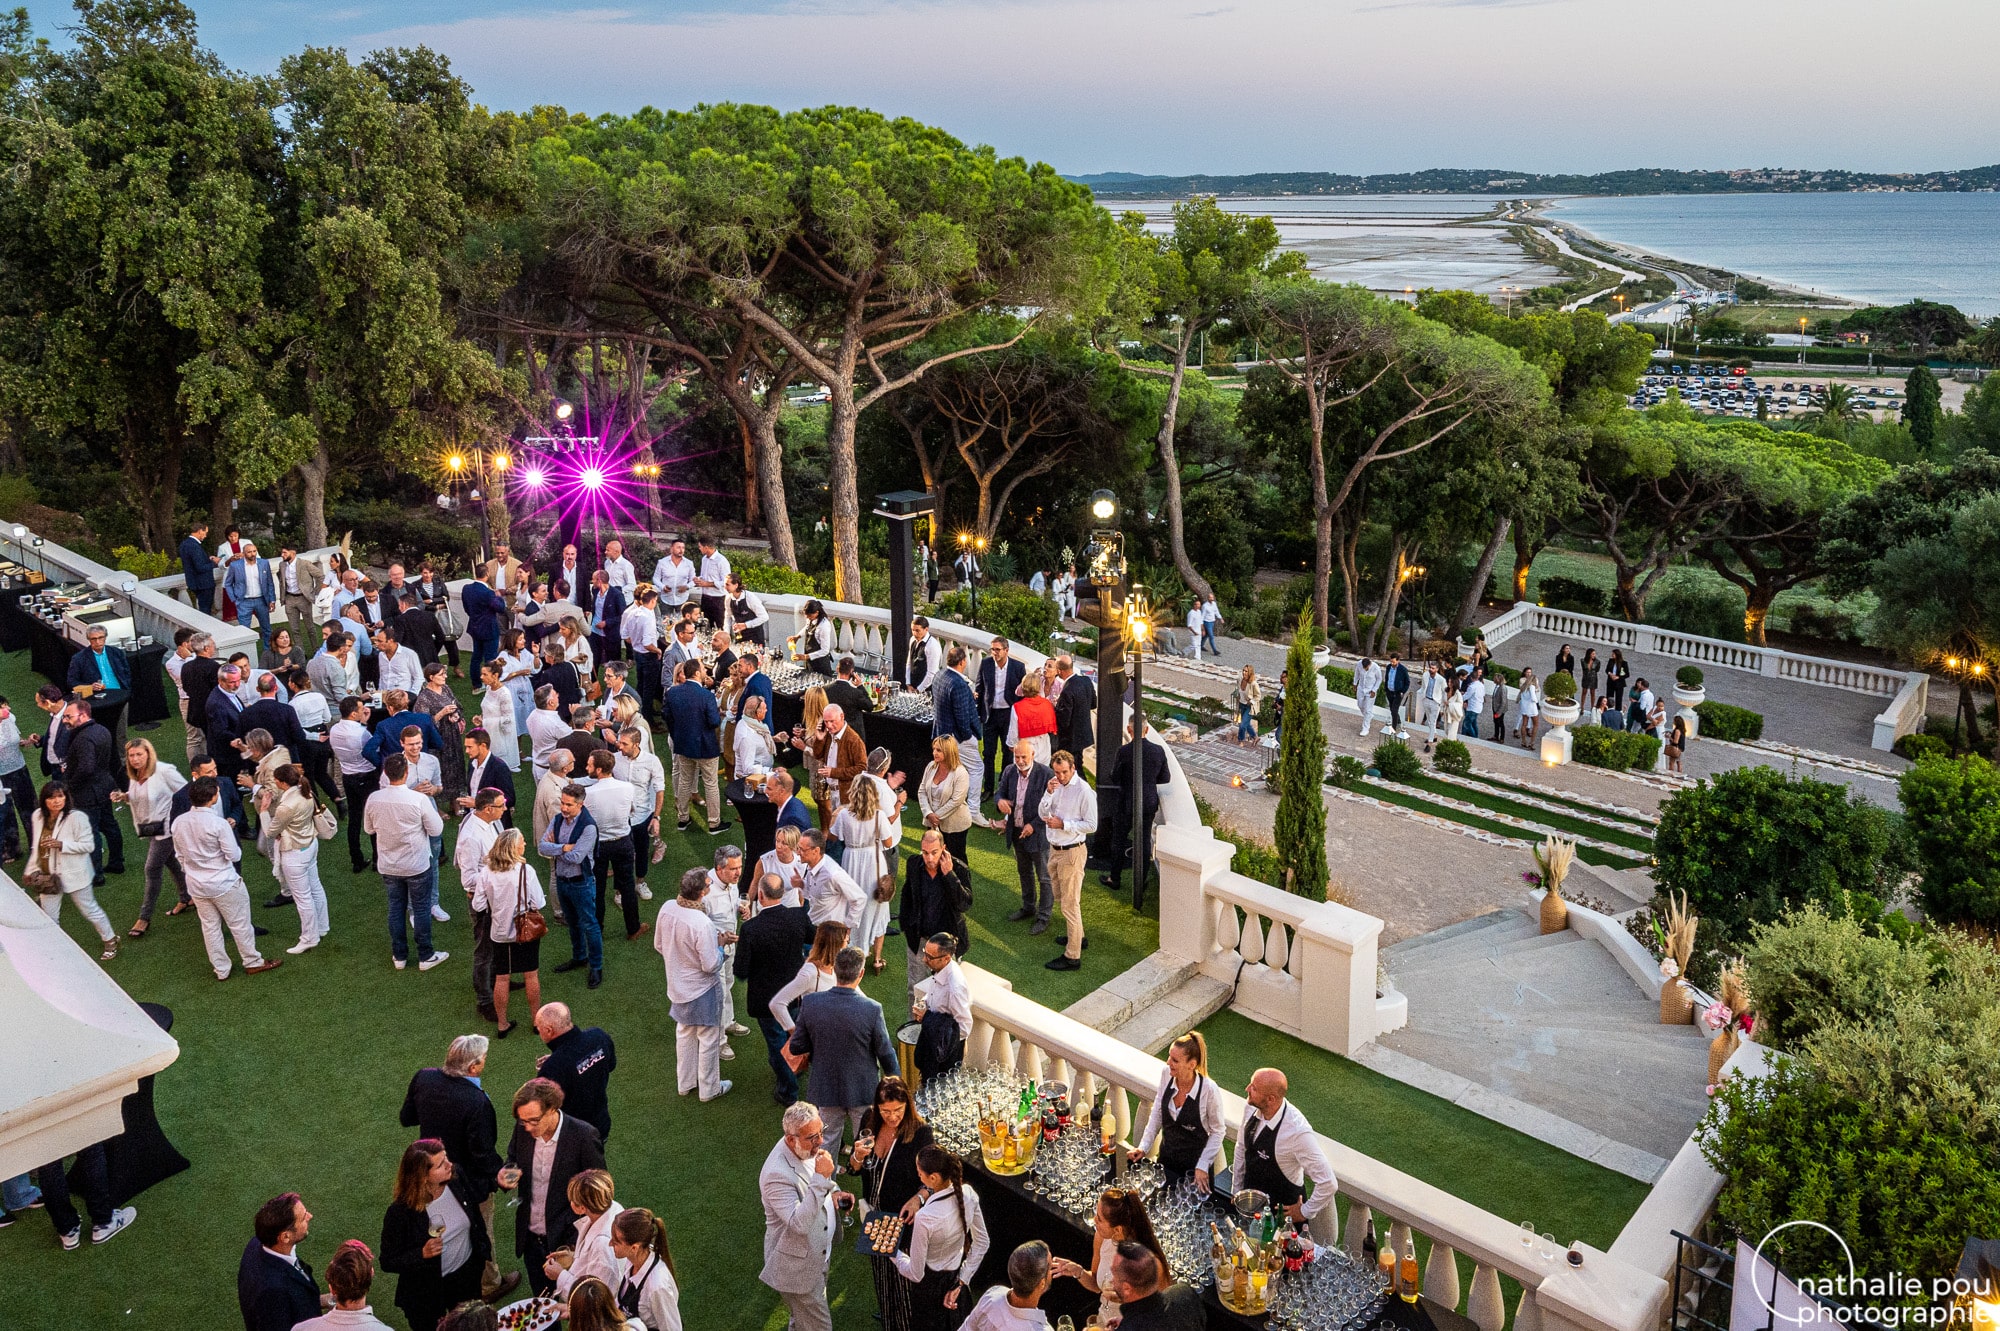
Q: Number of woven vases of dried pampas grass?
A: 3